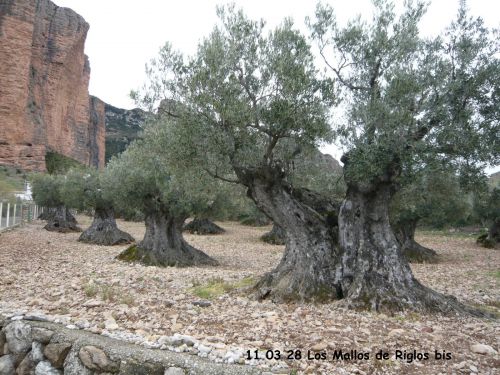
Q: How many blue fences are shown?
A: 0